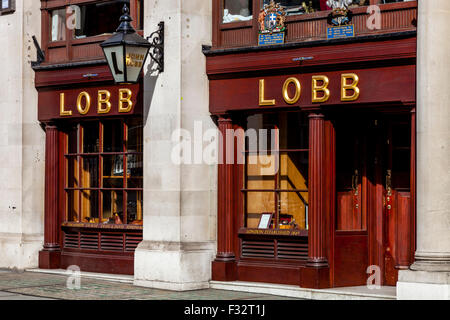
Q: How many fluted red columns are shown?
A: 3